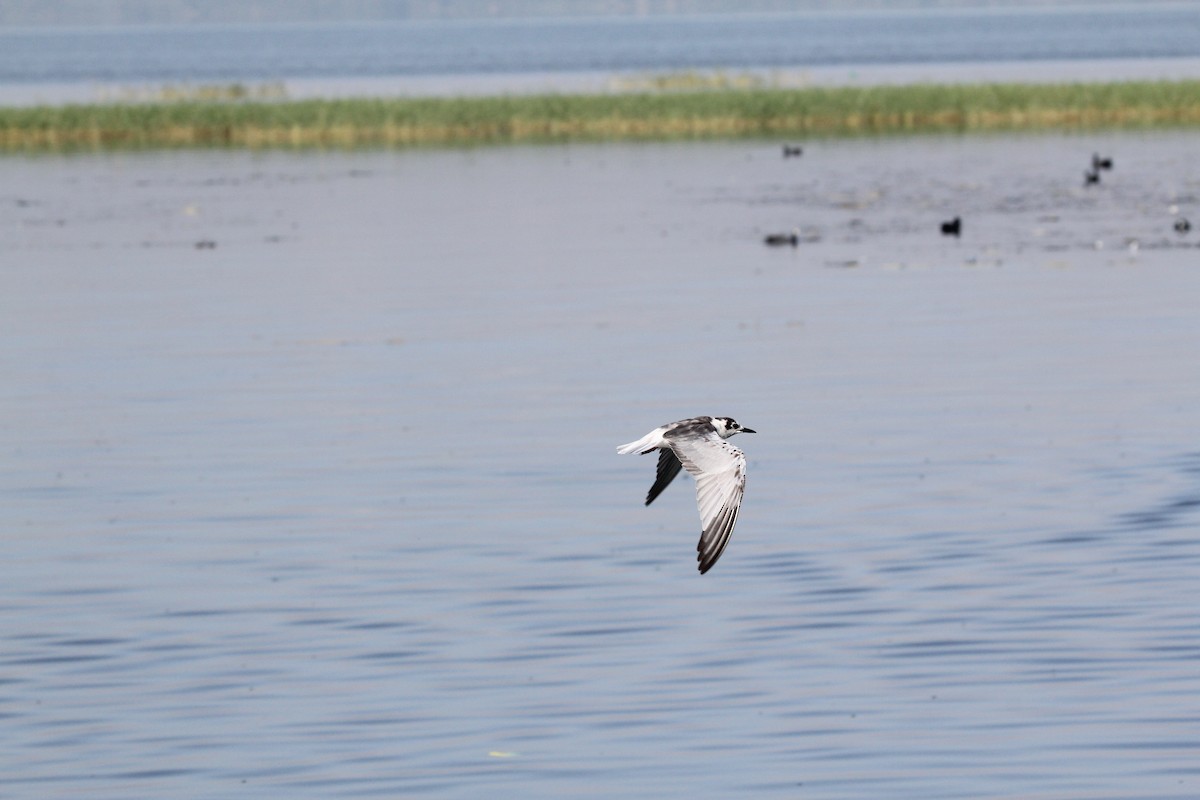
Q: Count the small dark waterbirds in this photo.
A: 6